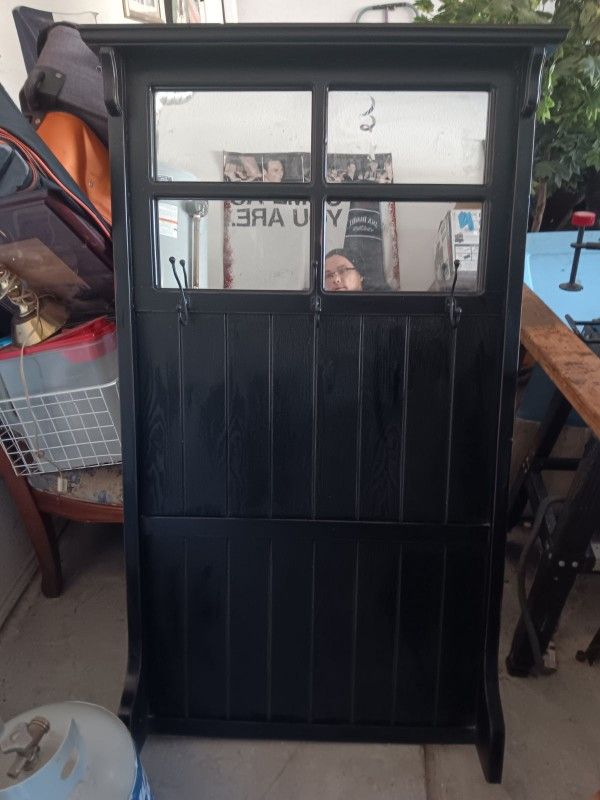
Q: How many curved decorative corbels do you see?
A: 2